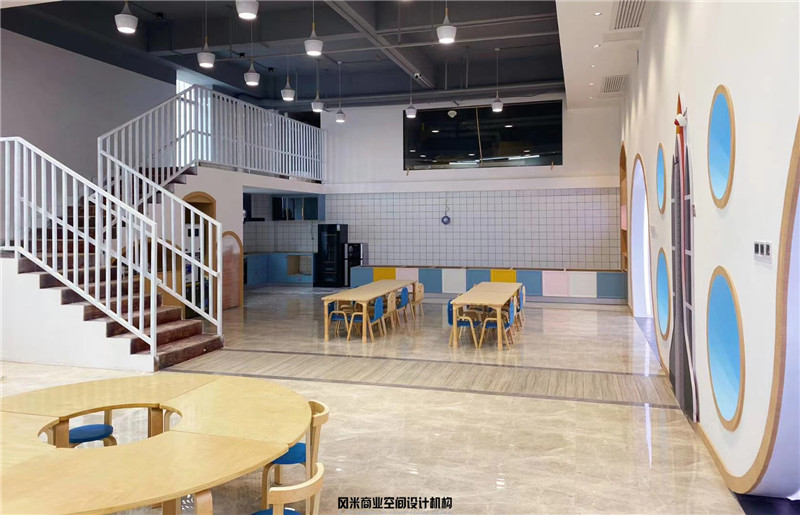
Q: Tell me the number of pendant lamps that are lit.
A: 11